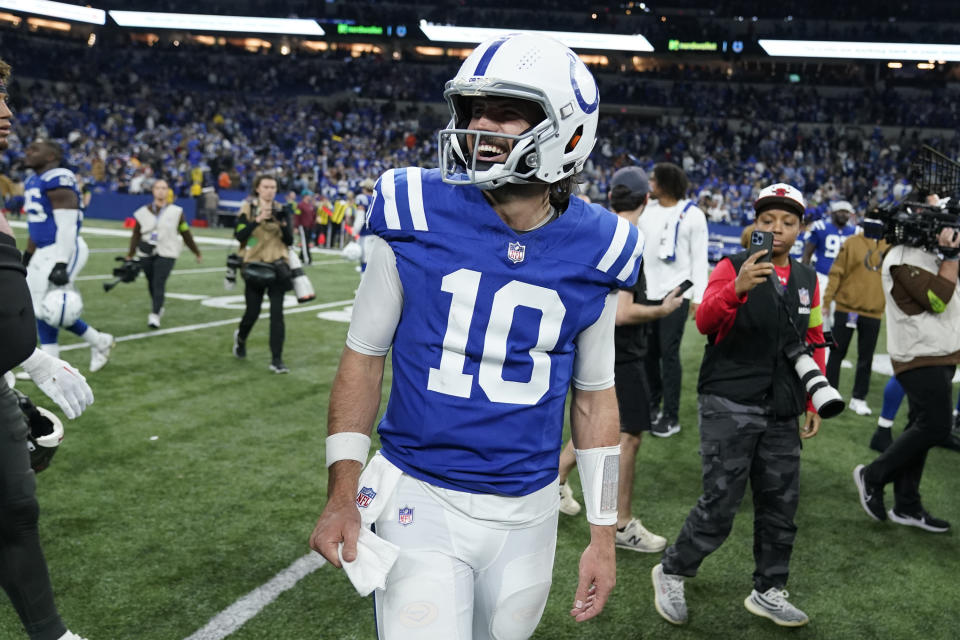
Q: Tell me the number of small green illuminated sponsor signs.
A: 2